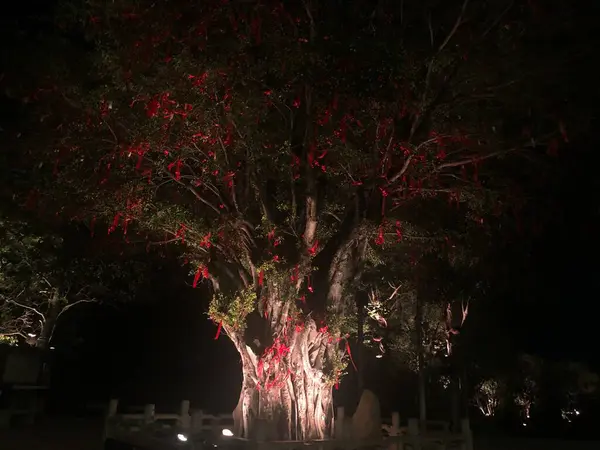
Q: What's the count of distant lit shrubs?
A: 3